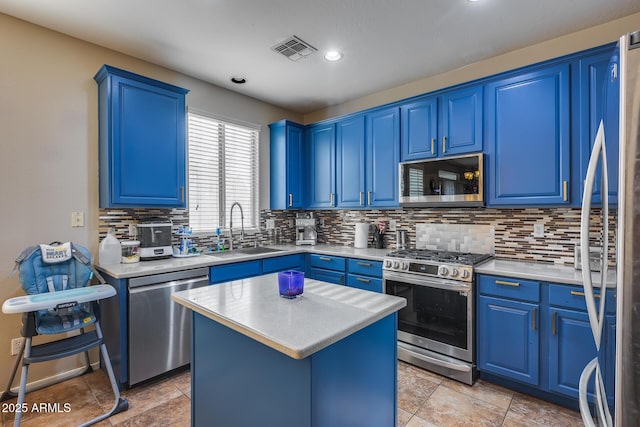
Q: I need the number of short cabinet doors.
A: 2